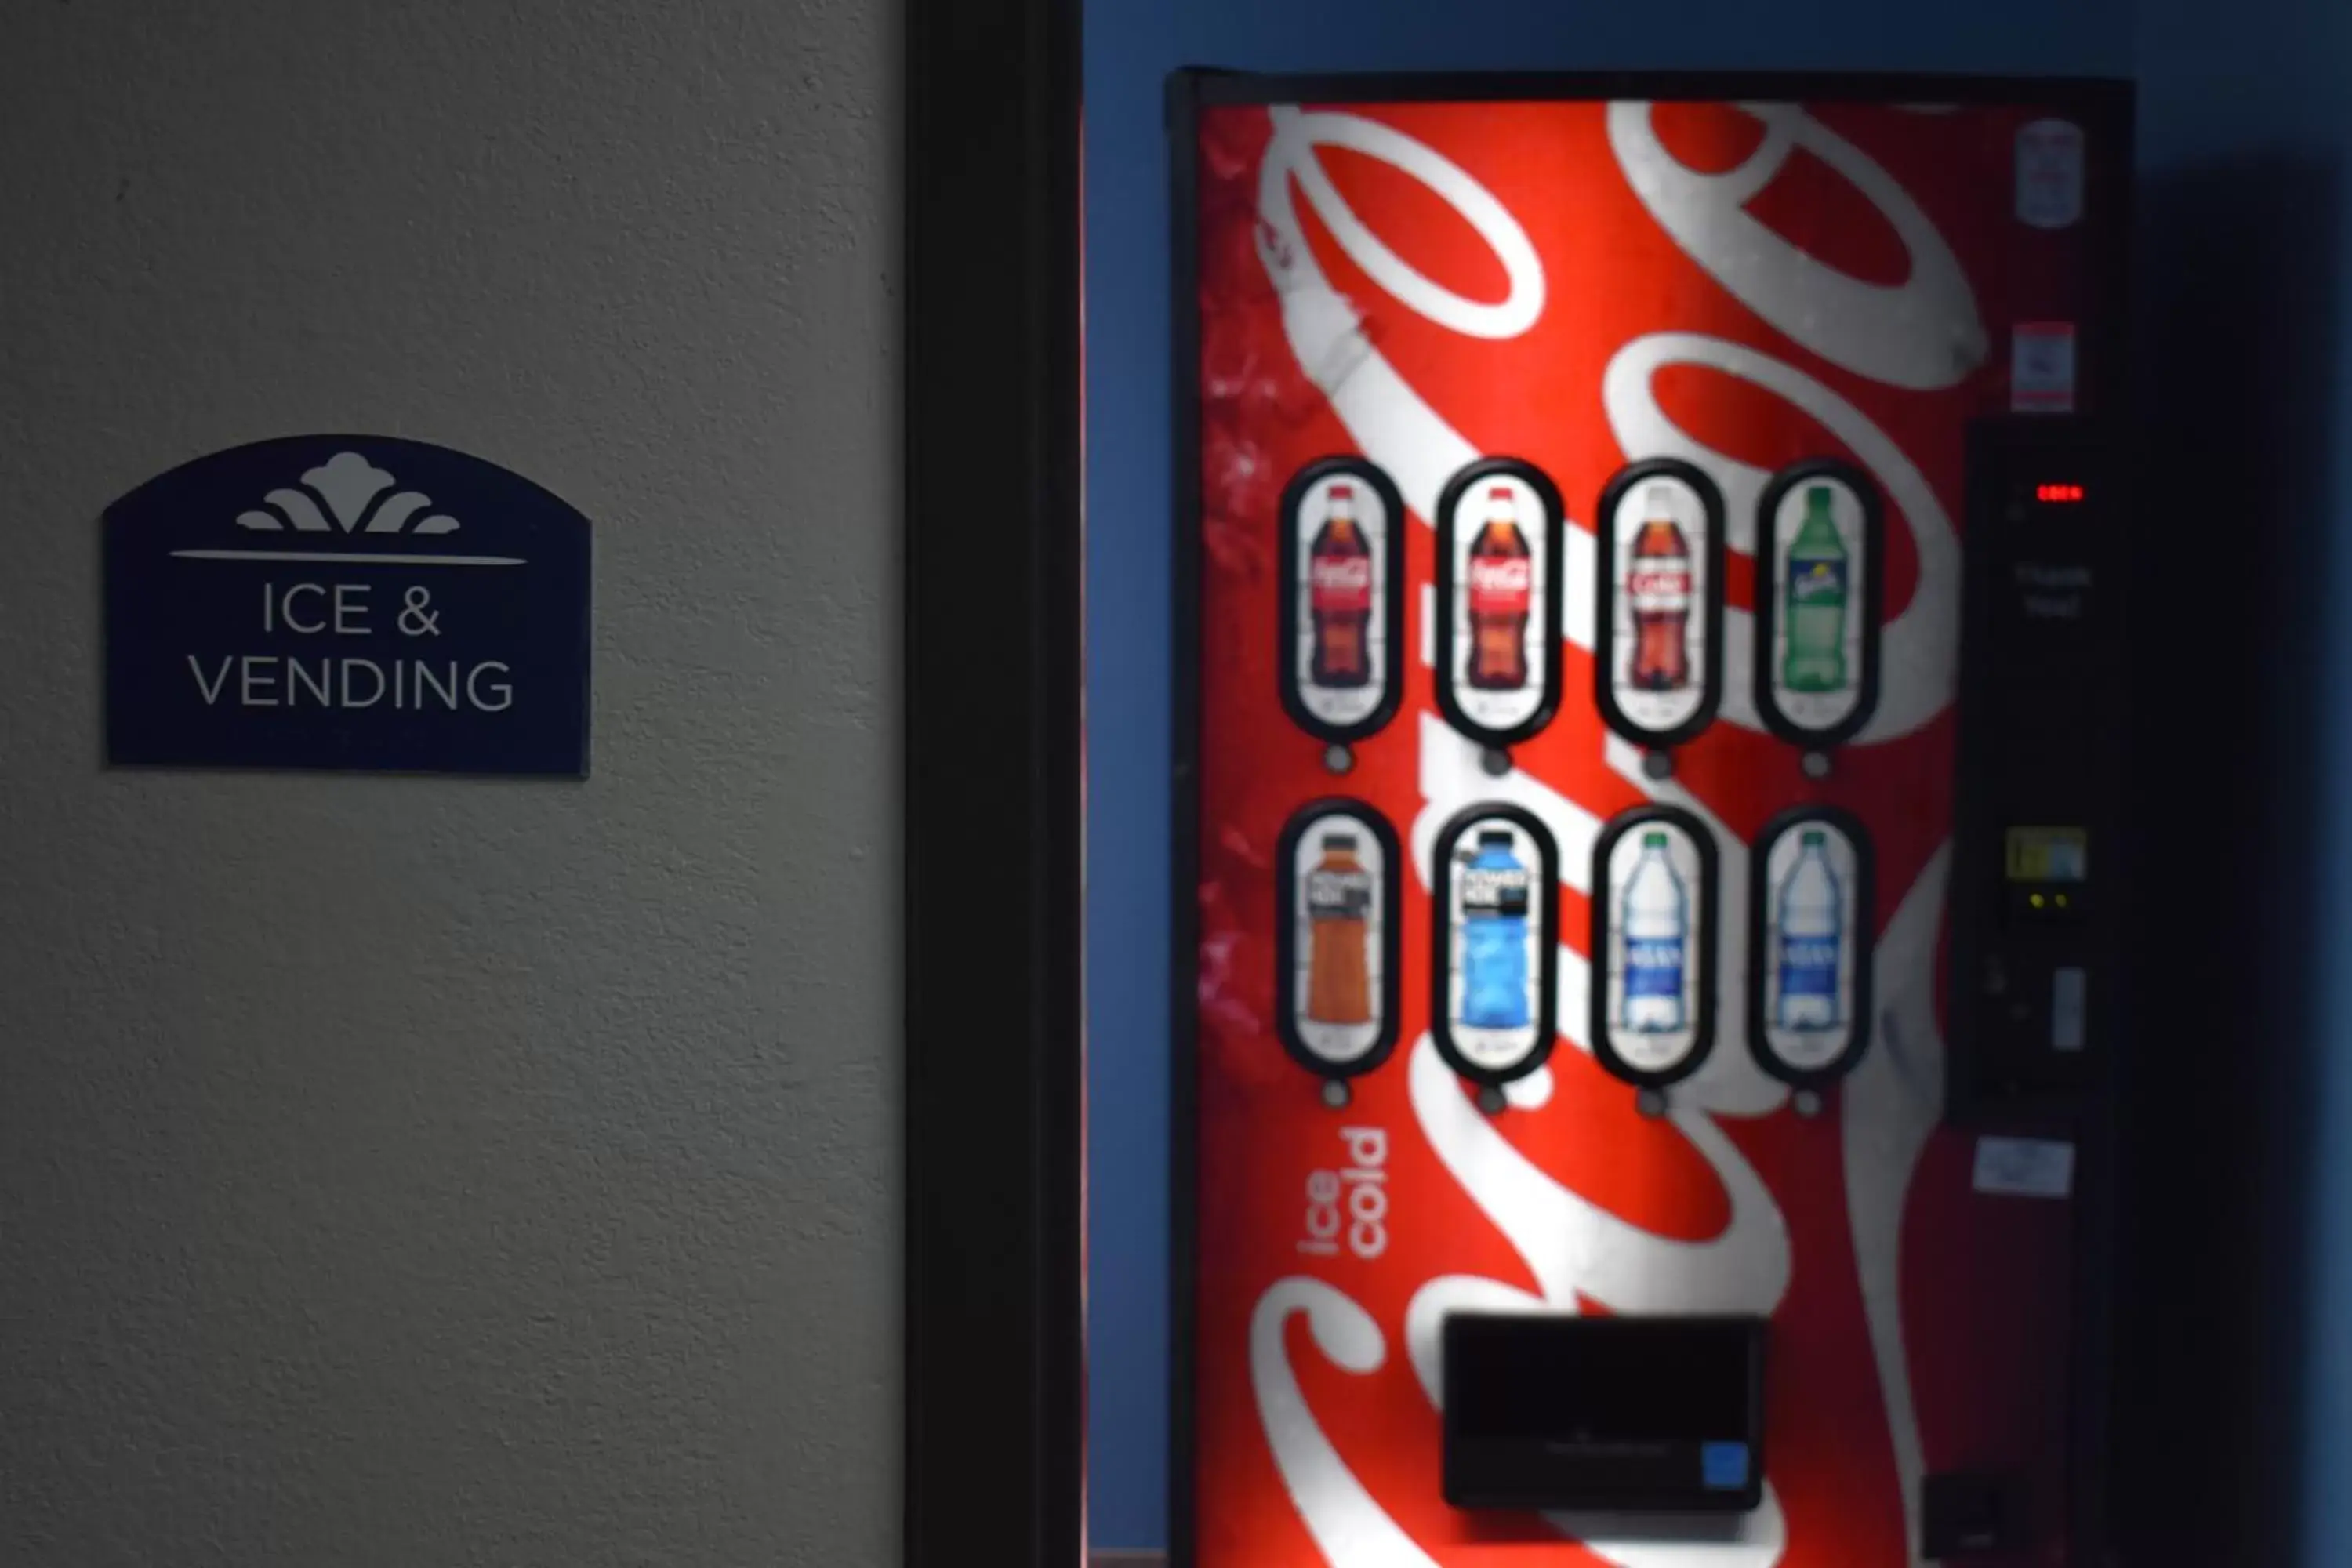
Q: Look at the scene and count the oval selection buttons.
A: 8